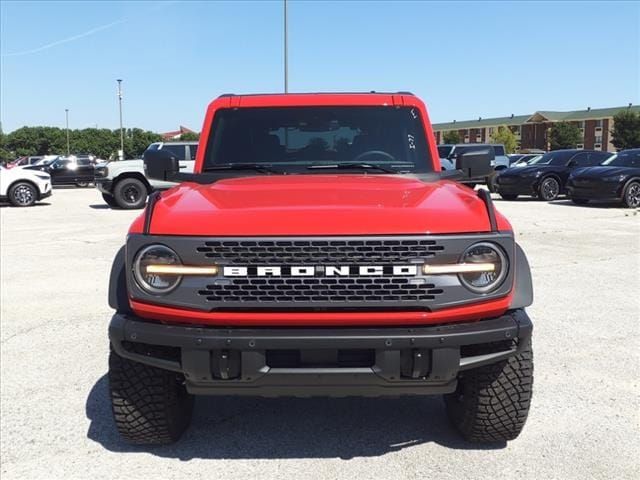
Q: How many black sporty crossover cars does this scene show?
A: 2